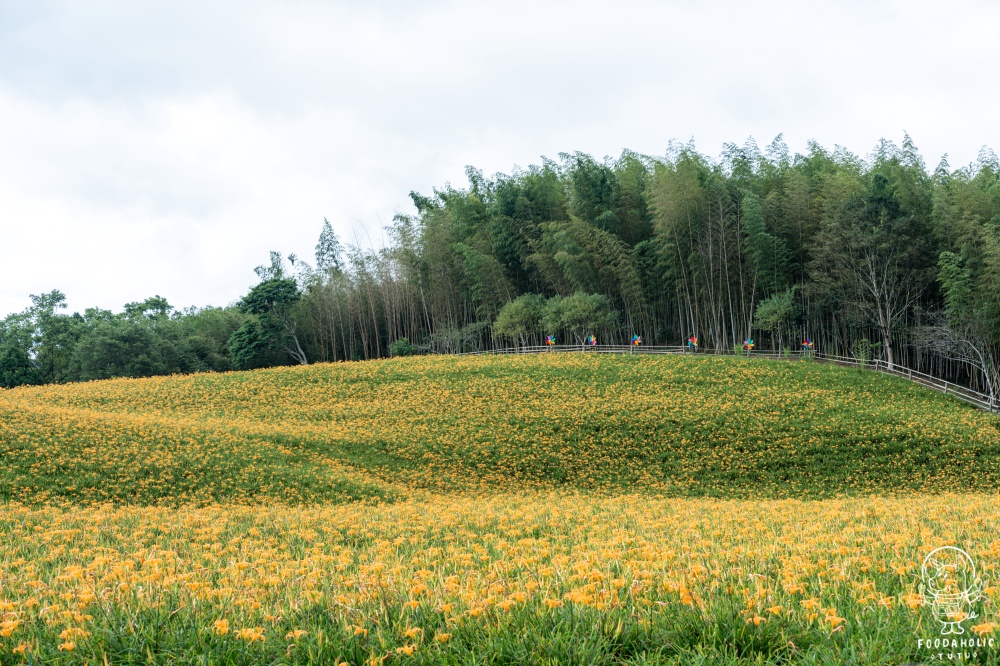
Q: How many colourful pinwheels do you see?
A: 6